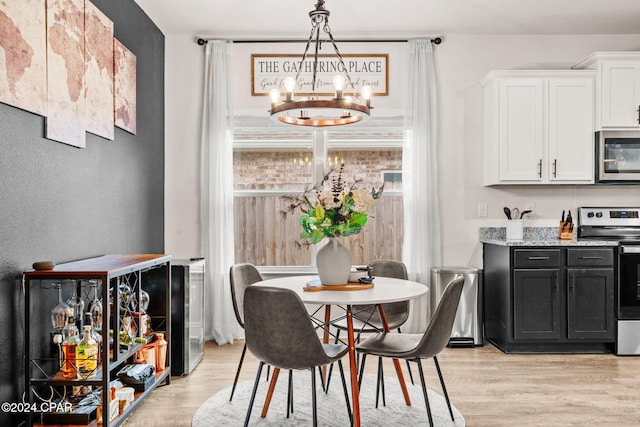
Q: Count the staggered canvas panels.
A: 4